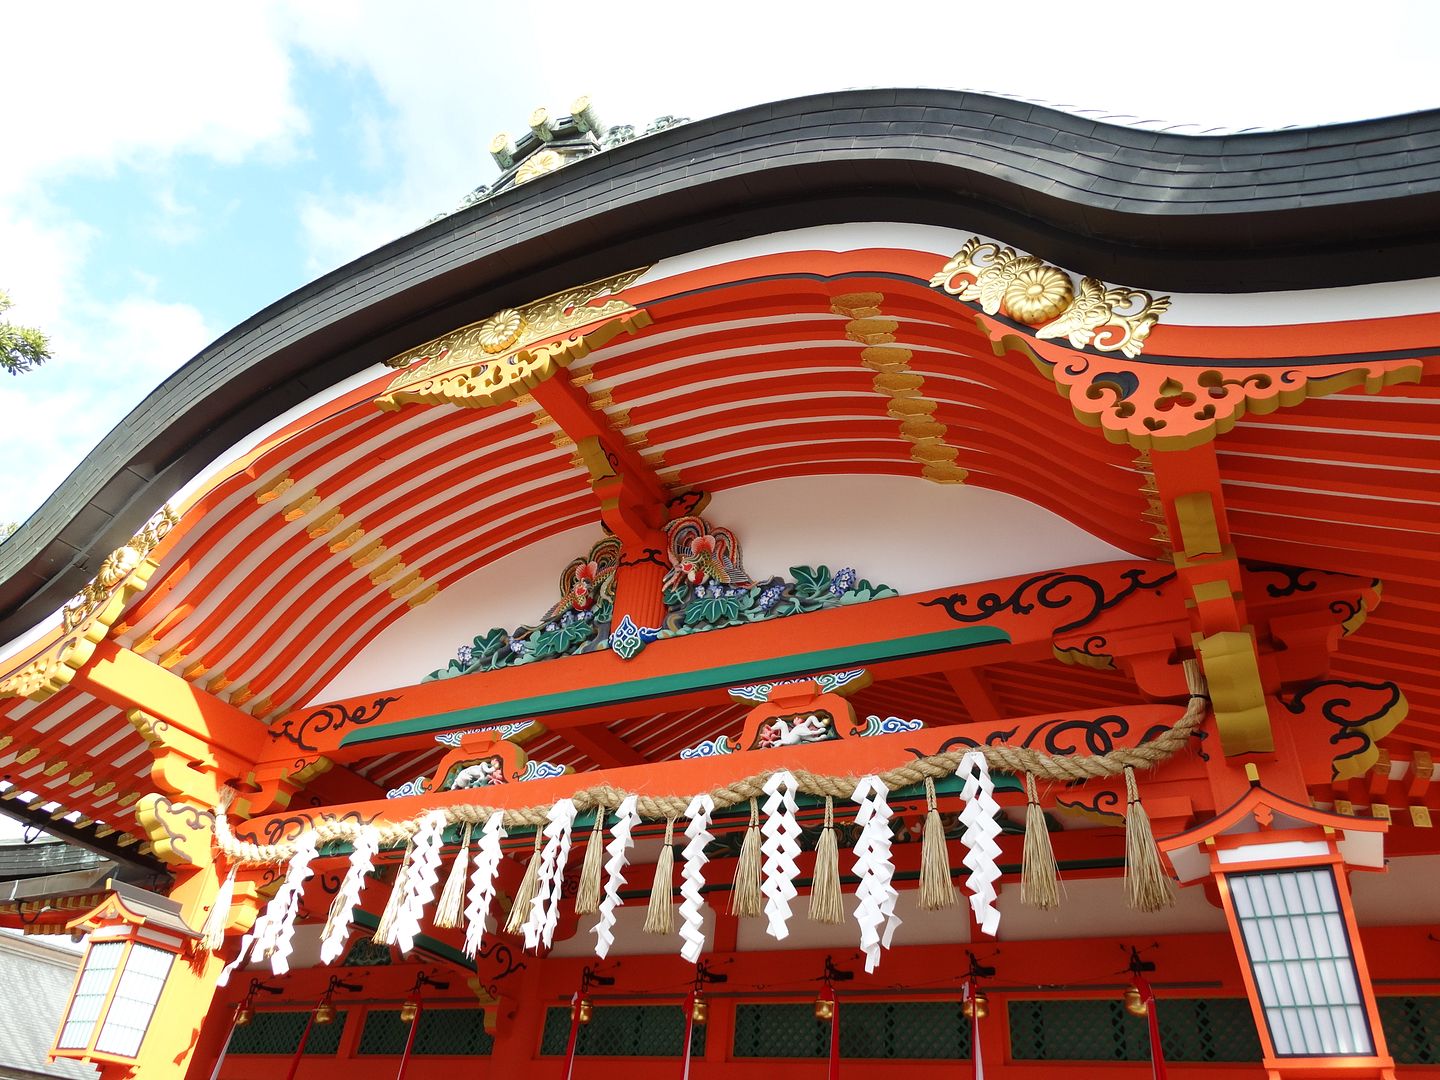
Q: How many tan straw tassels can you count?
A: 12